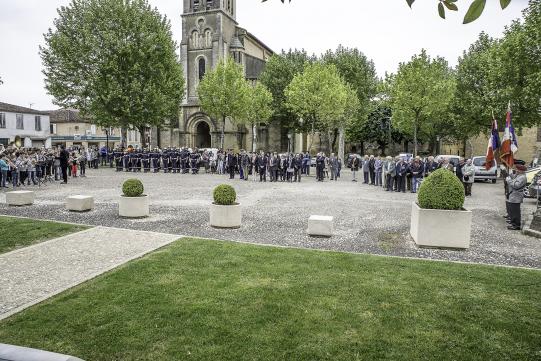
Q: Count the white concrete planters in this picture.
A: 3